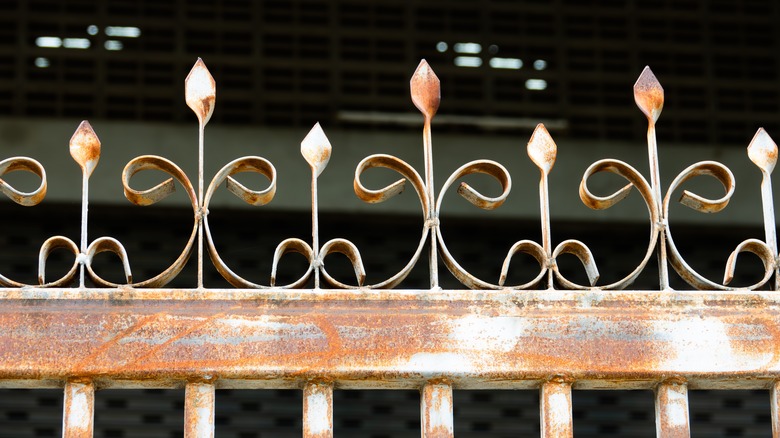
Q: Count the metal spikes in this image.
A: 7